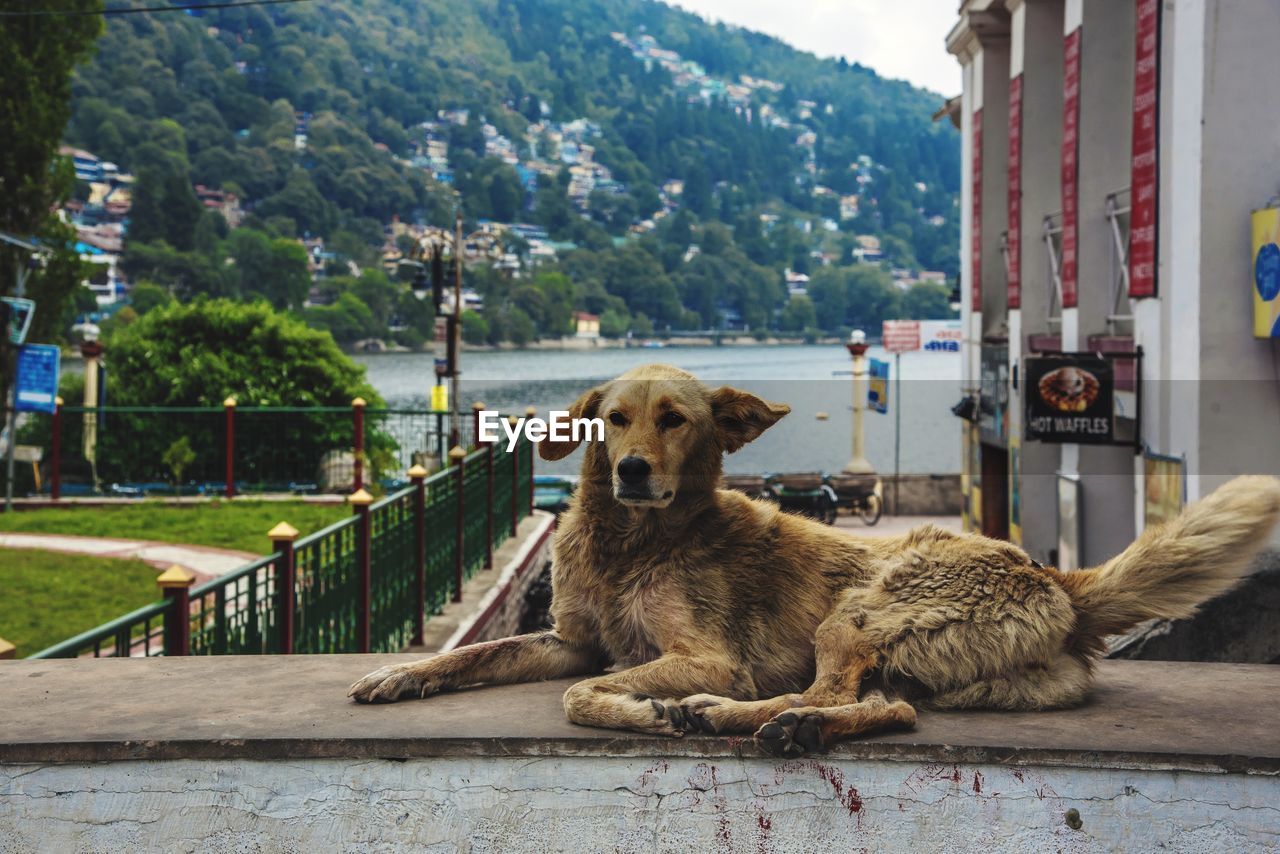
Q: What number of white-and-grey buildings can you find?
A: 1